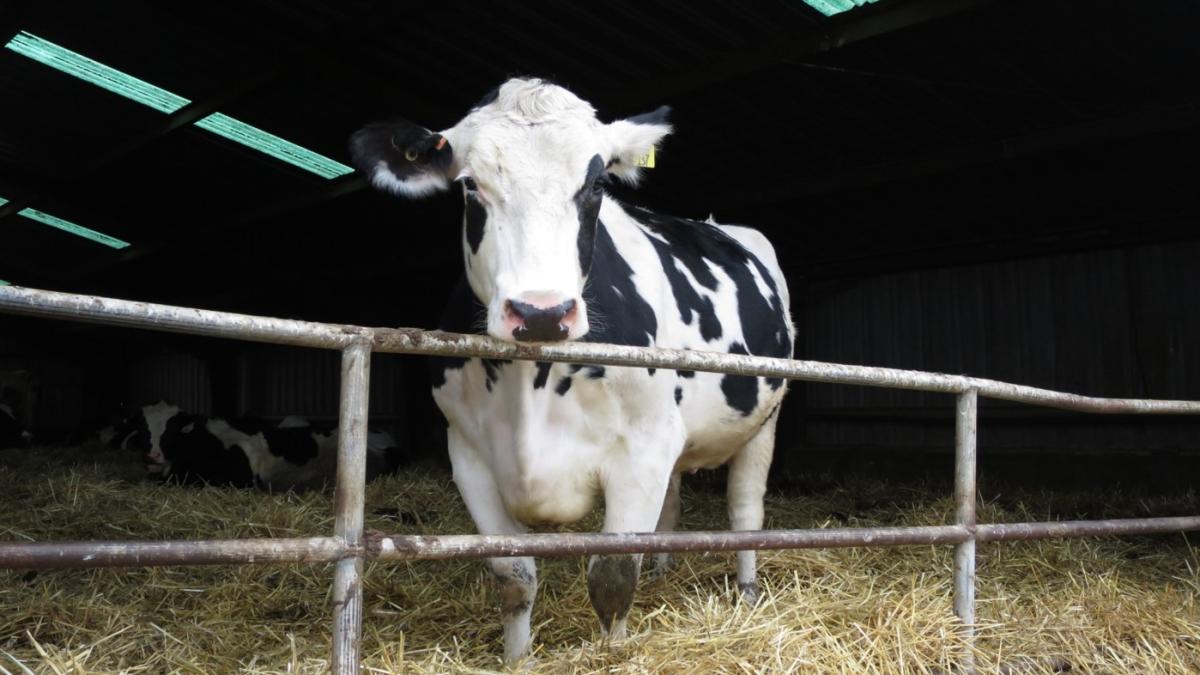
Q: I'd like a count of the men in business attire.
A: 0